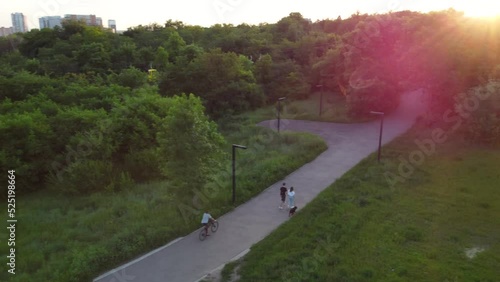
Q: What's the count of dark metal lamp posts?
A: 4